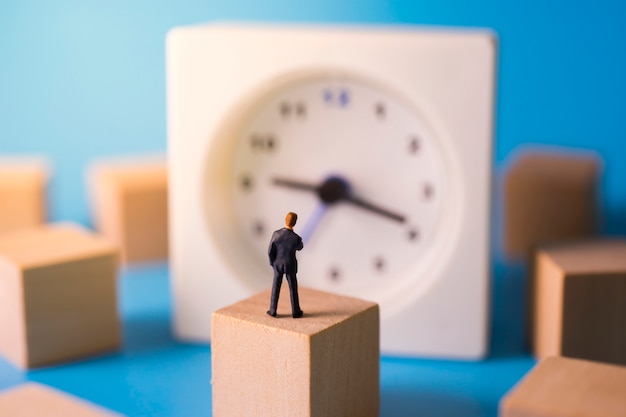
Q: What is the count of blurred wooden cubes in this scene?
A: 7